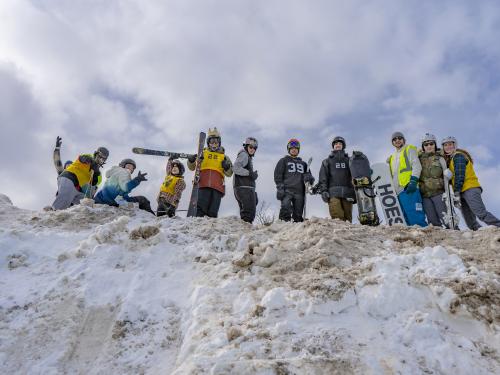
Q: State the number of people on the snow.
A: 11